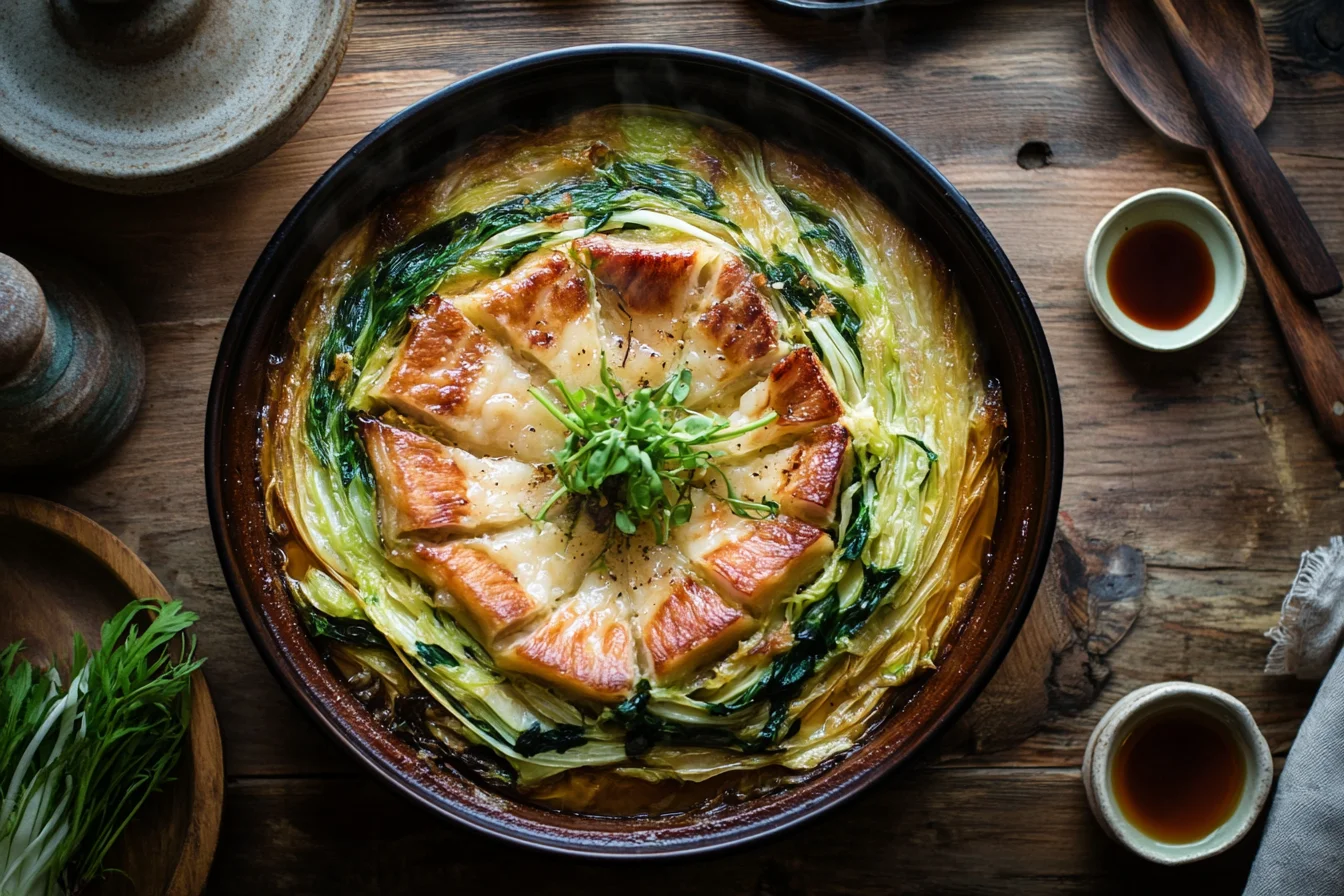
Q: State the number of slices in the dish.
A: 11